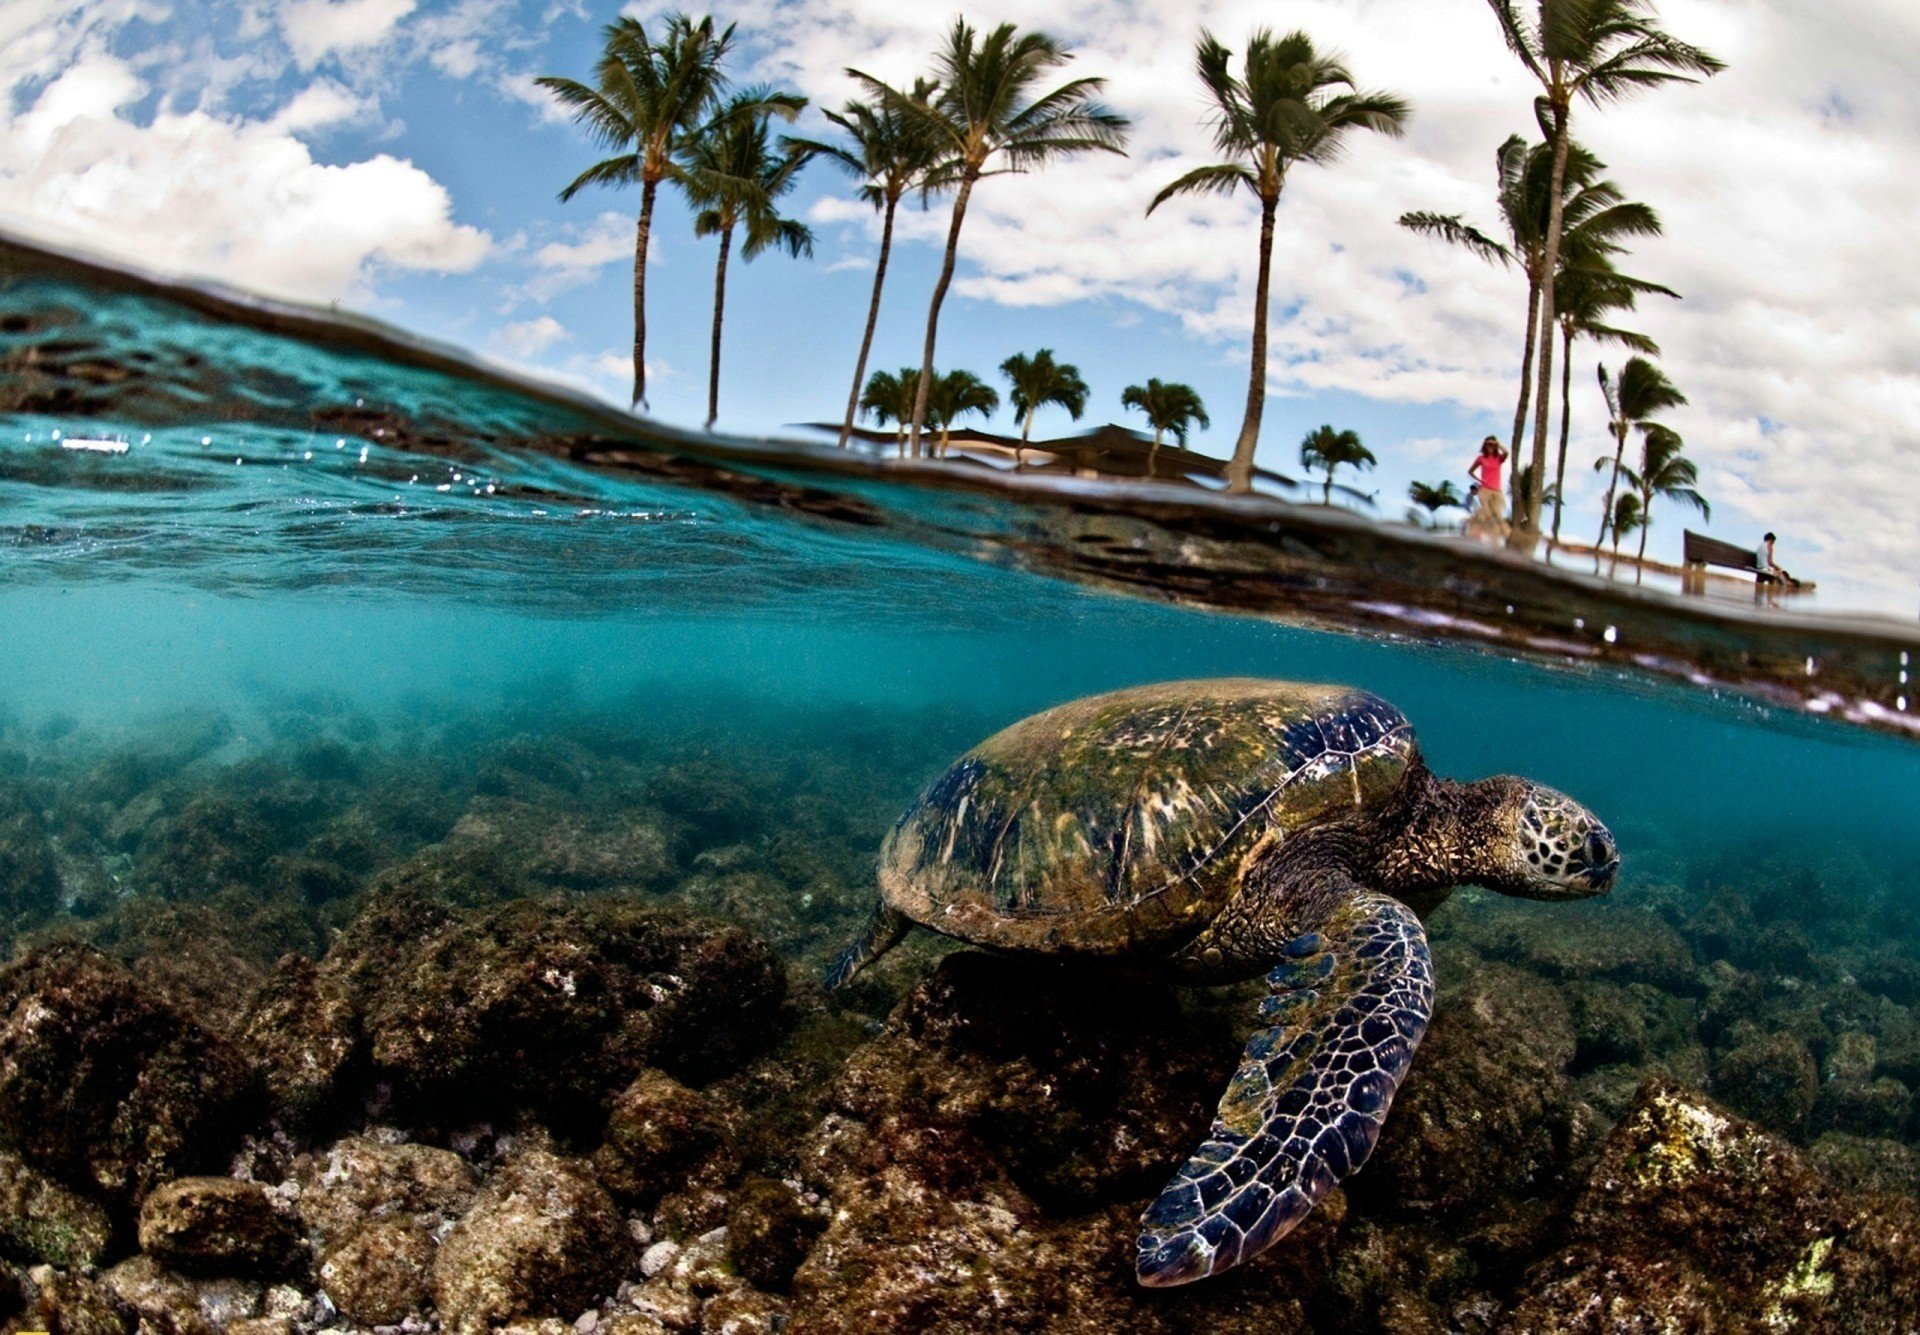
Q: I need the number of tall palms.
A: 8